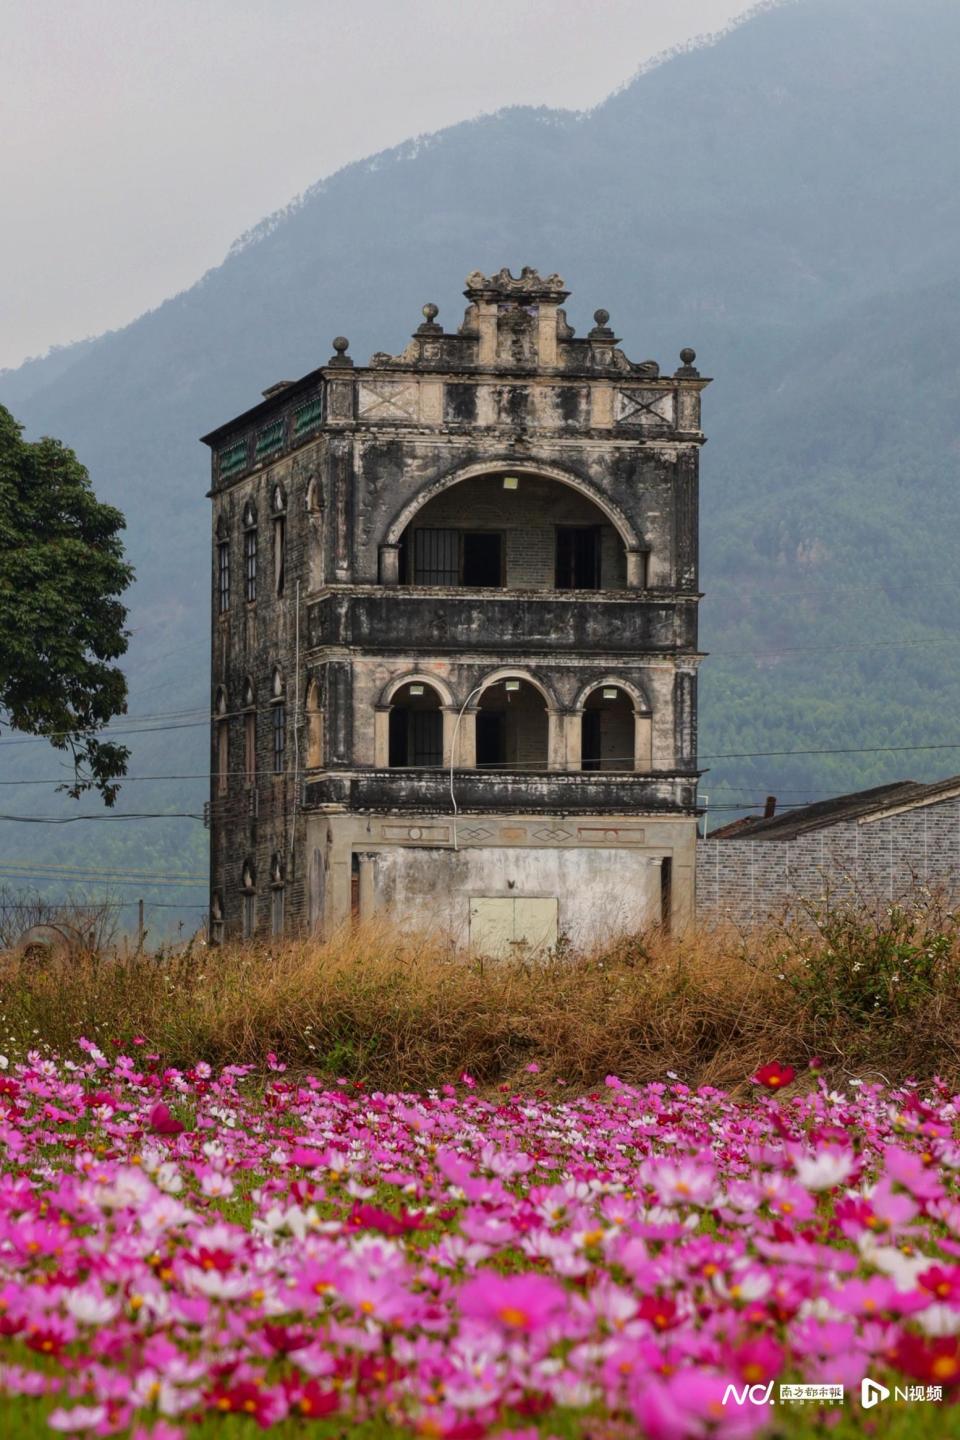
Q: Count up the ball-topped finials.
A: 4